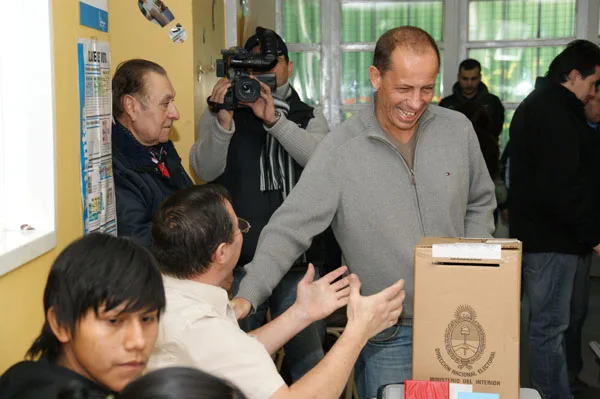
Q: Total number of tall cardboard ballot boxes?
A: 1